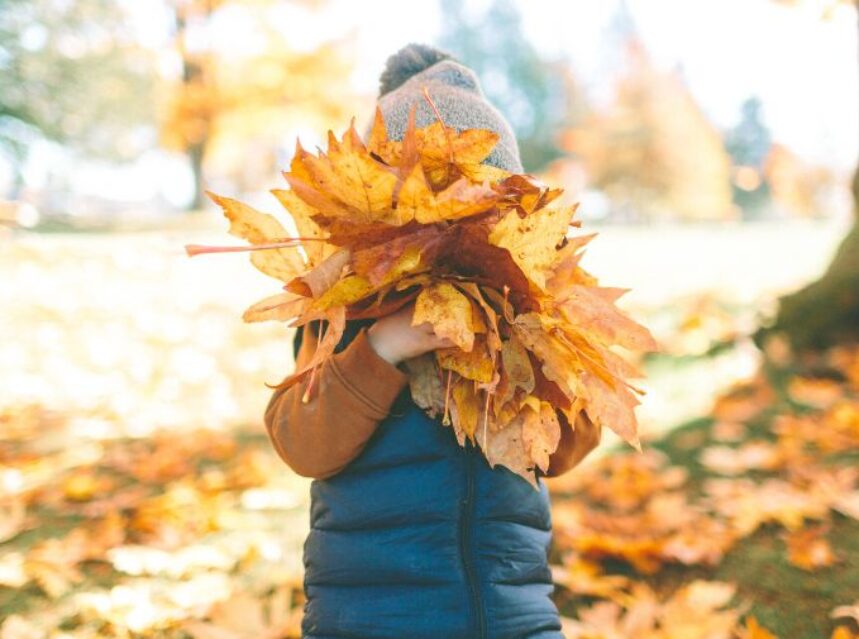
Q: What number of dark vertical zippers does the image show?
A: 1